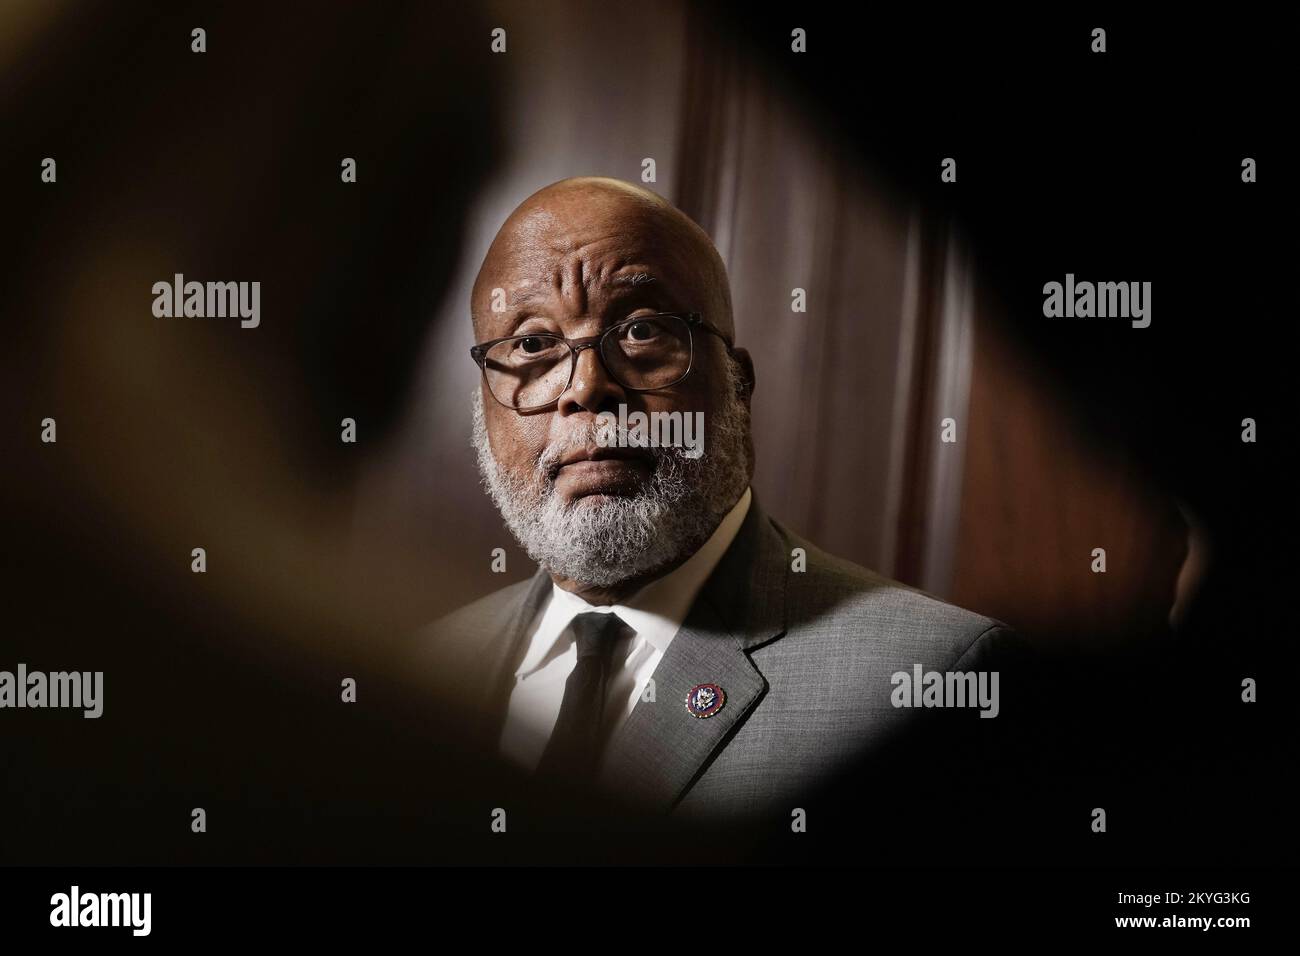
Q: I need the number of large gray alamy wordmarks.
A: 5